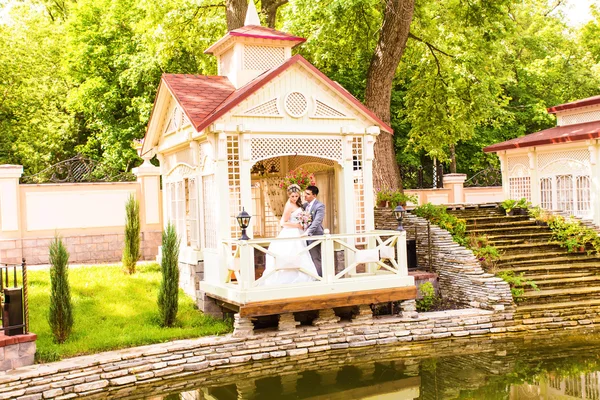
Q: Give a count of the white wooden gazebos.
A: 2